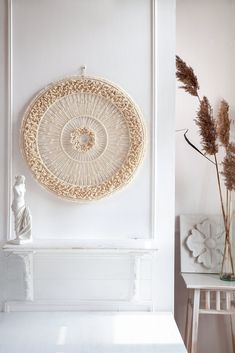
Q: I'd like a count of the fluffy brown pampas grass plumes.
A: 4